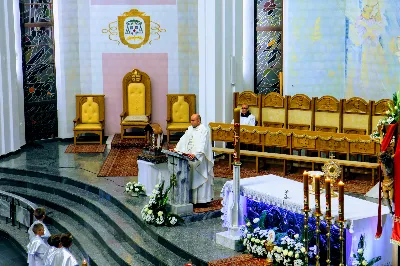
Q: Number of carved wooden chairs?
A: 9